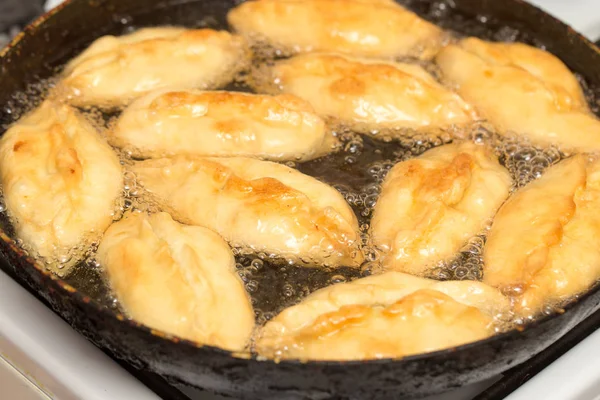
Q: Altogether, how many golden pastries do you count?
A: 11